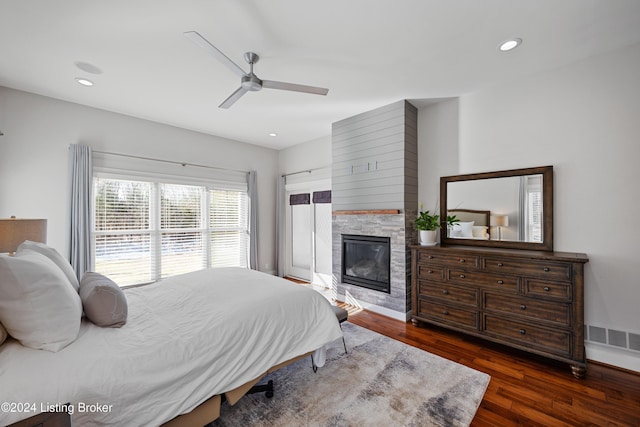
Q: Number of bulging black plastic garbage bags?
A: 0